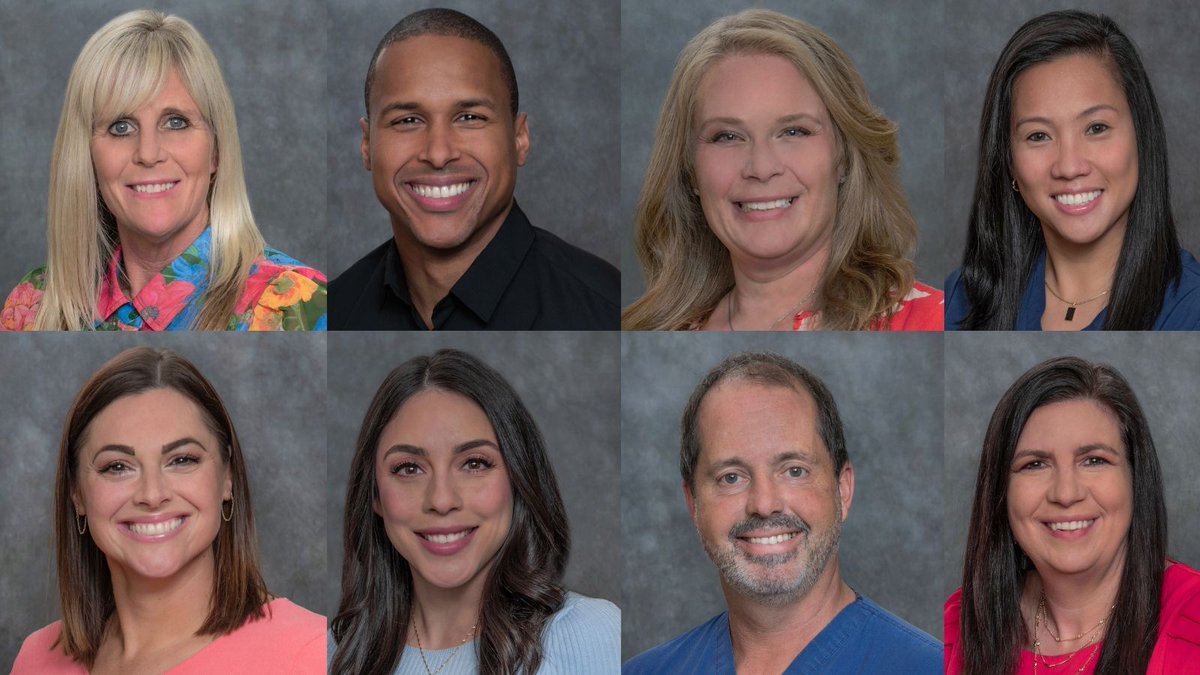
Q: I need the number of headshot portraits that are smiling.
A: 8